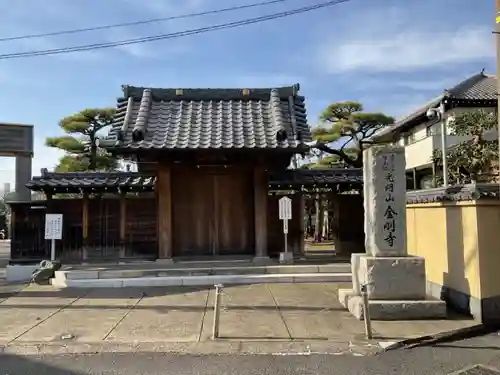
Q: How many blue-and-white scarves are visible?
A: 0